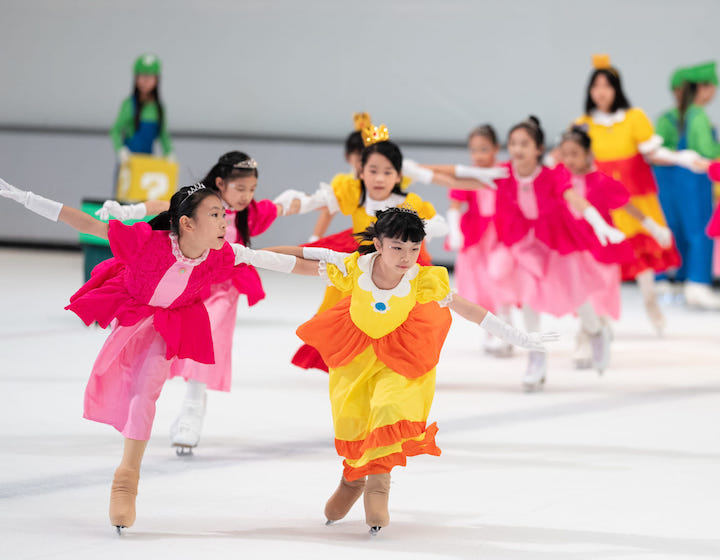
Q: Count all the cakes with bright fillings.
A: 0